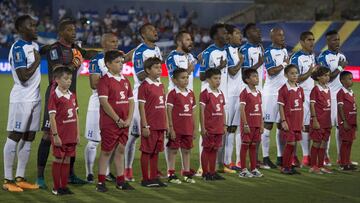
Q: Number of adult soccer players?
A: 11